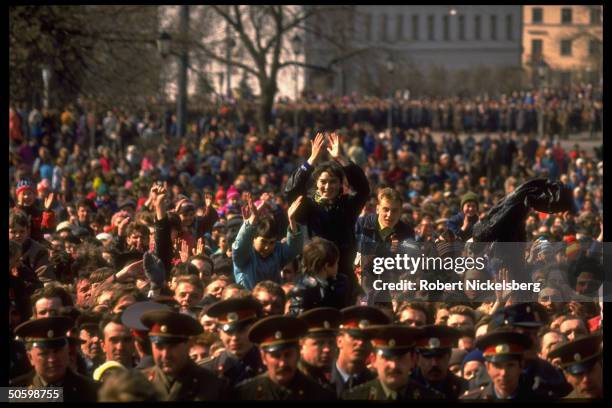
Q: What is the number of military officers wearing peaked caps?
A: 12